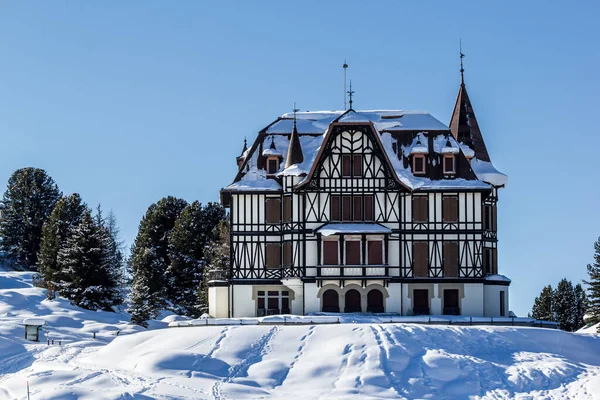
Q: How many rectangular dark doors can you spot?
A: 2